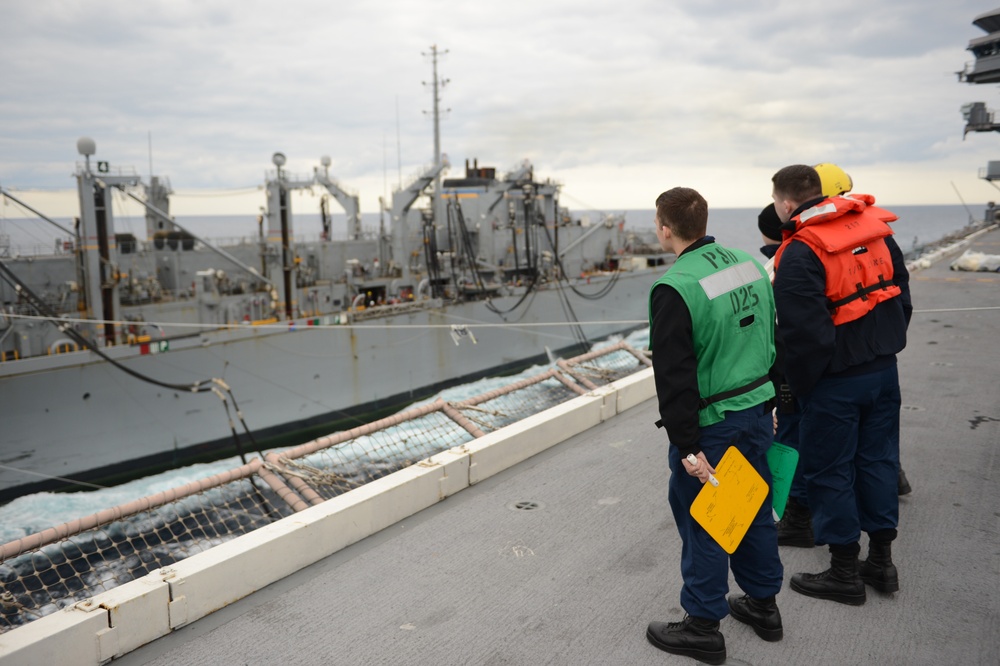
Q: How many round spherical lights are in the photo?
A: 3